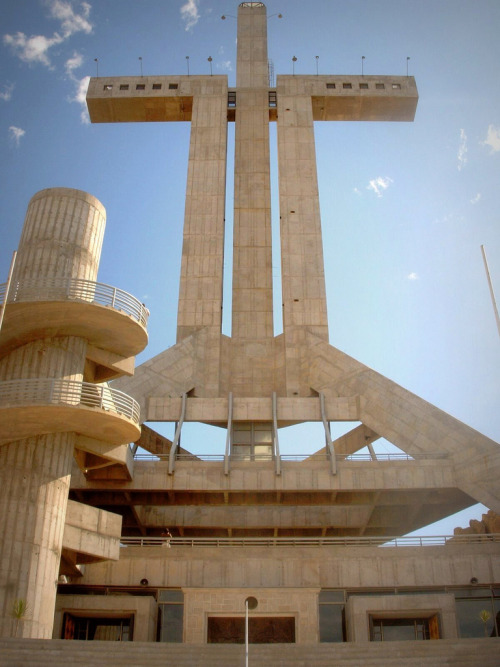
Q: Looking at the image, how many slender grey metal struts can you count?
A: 4